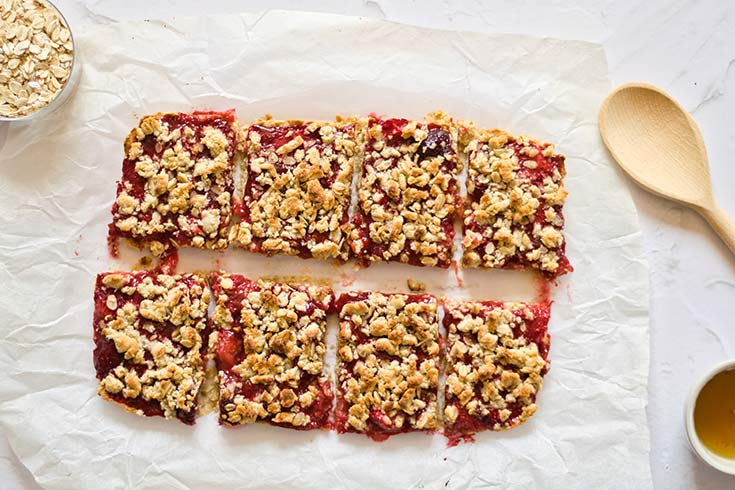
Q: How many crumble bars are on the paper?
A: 8